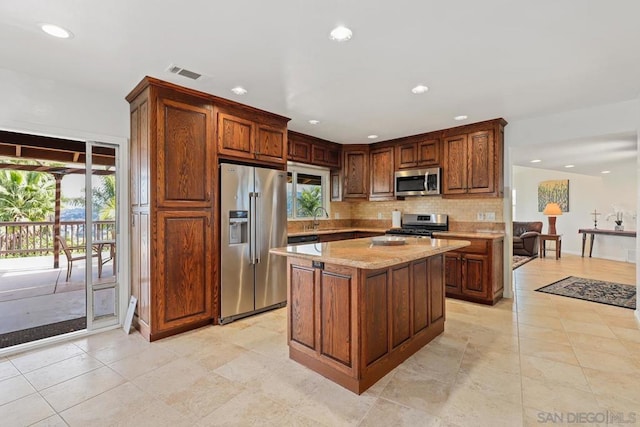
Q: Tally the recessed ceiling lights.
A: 10